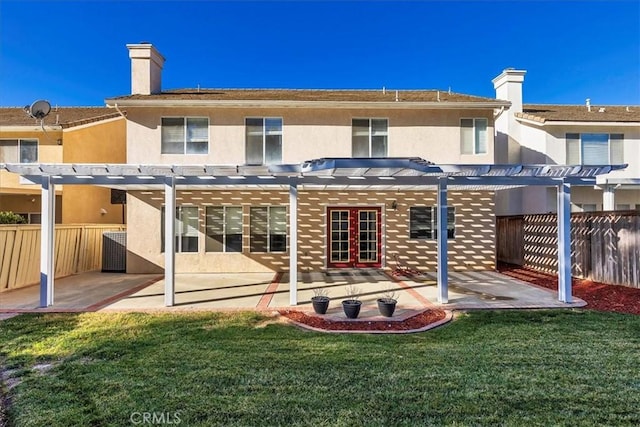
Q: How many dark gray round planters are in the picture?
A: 3